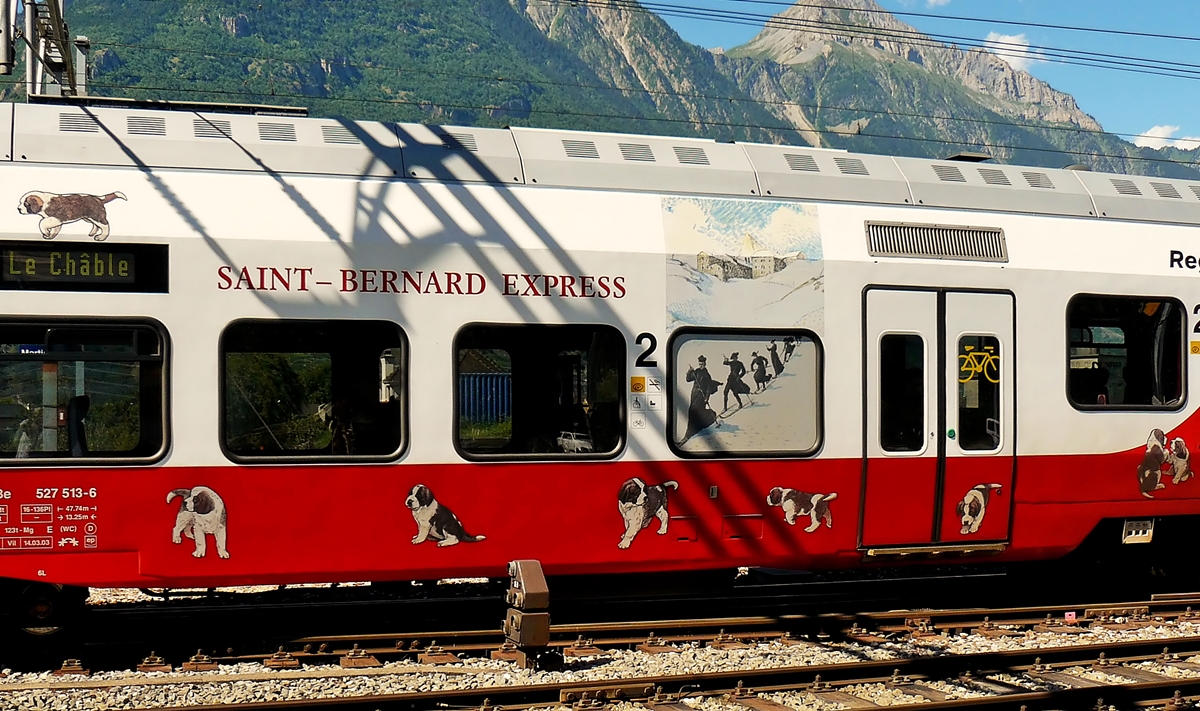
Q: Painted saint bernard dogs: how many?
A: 8